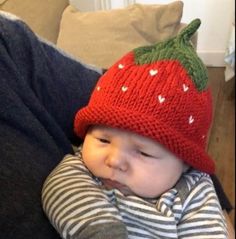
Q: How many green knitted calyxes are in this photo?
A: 1